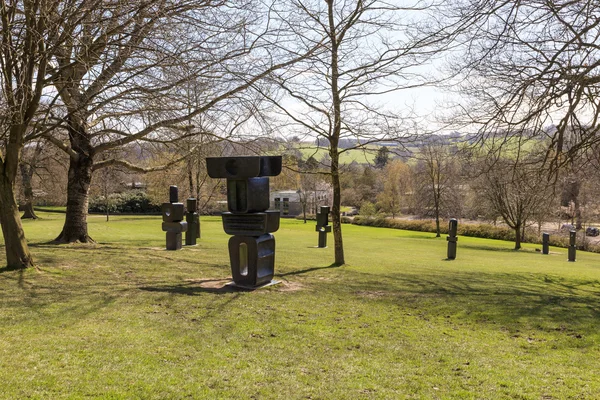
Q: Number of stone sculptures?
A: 7